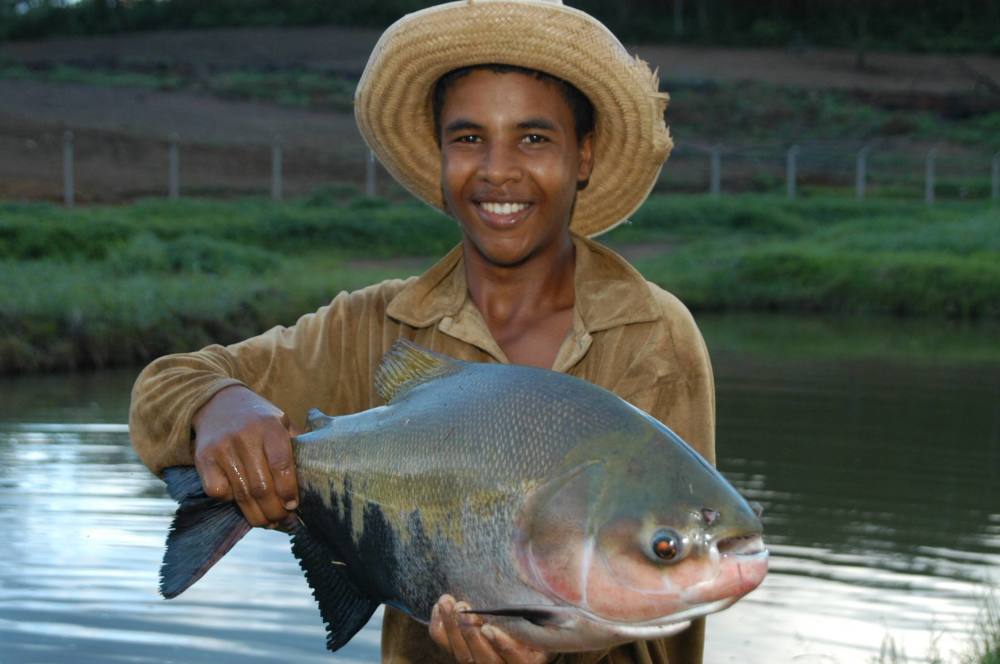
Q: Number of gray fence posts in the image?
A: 9